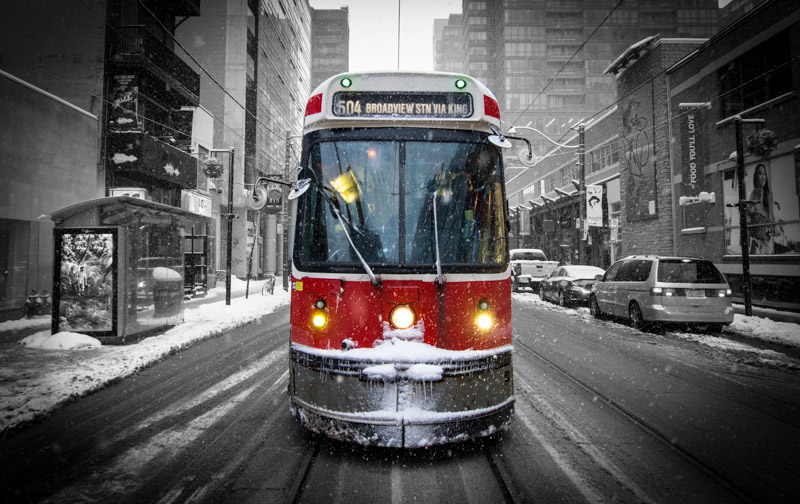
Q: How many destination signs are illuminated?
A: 1